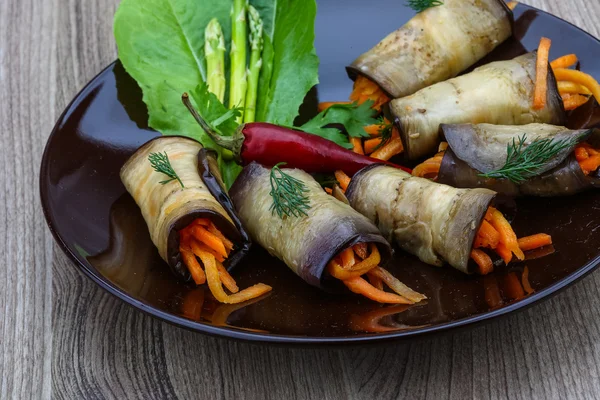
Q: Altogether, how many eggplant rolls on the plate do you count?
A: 6